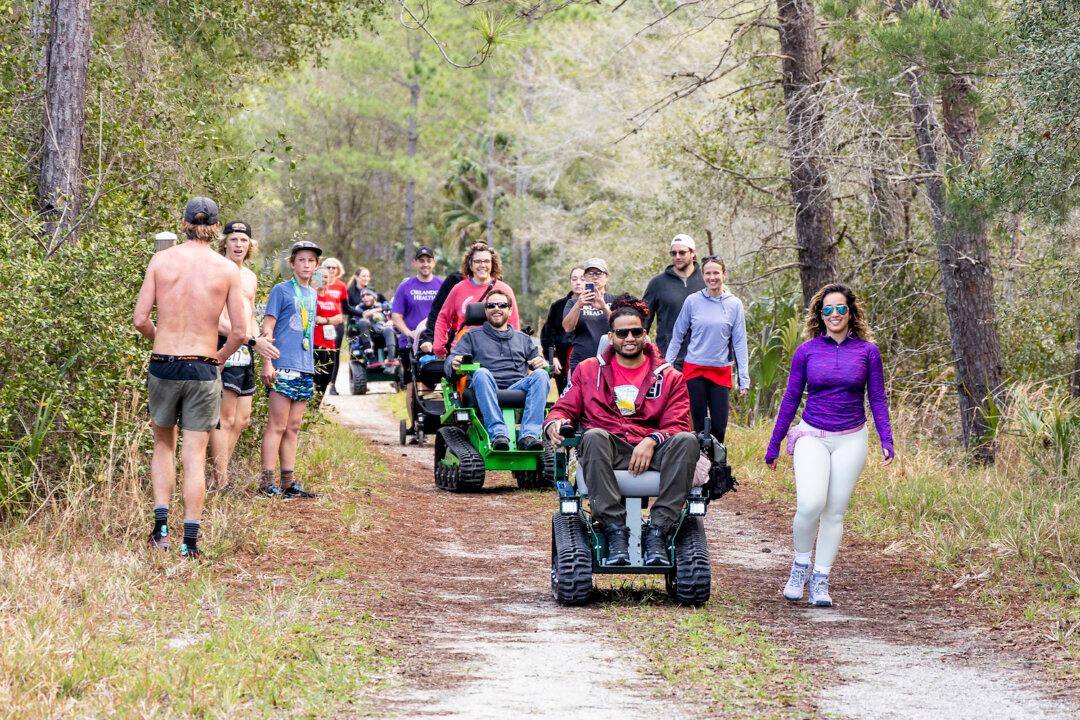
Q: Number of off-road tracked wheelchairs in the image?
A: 3